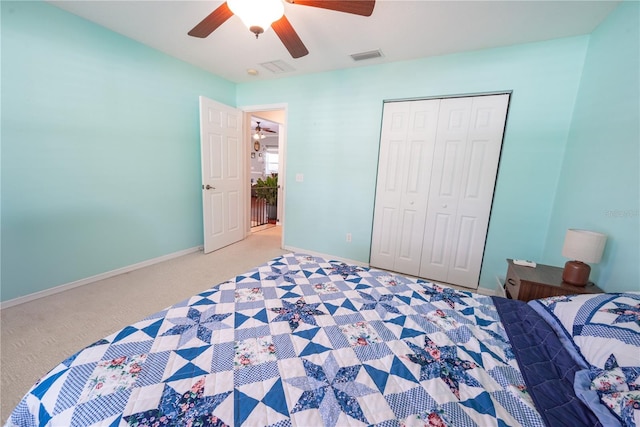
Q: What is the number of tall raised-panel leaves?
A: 5